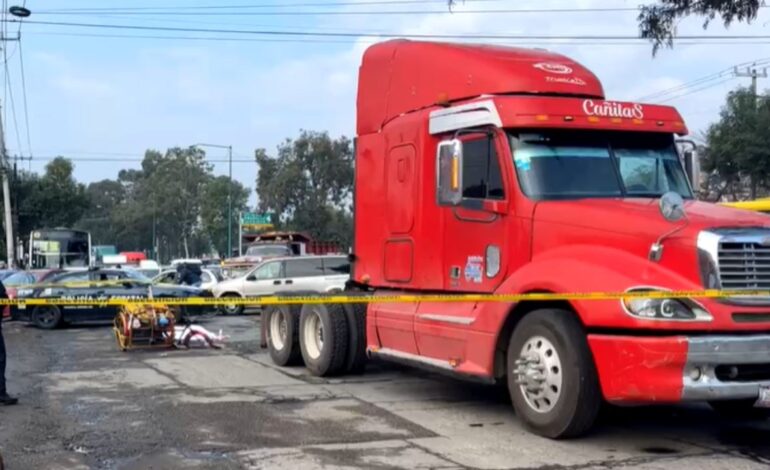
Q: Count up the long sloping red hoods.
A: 1